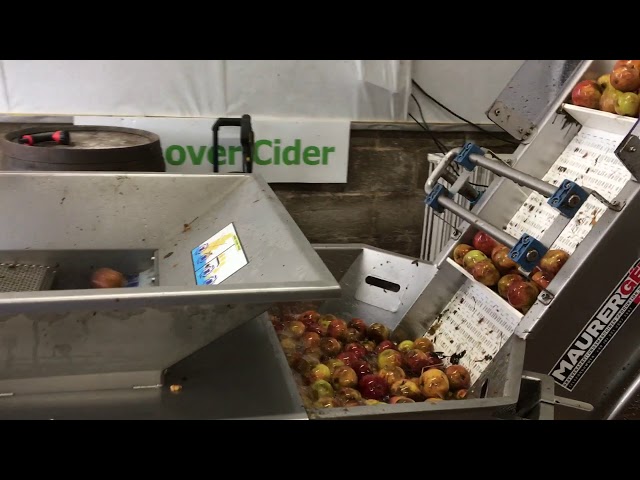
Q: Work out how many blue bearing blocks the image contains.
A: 4